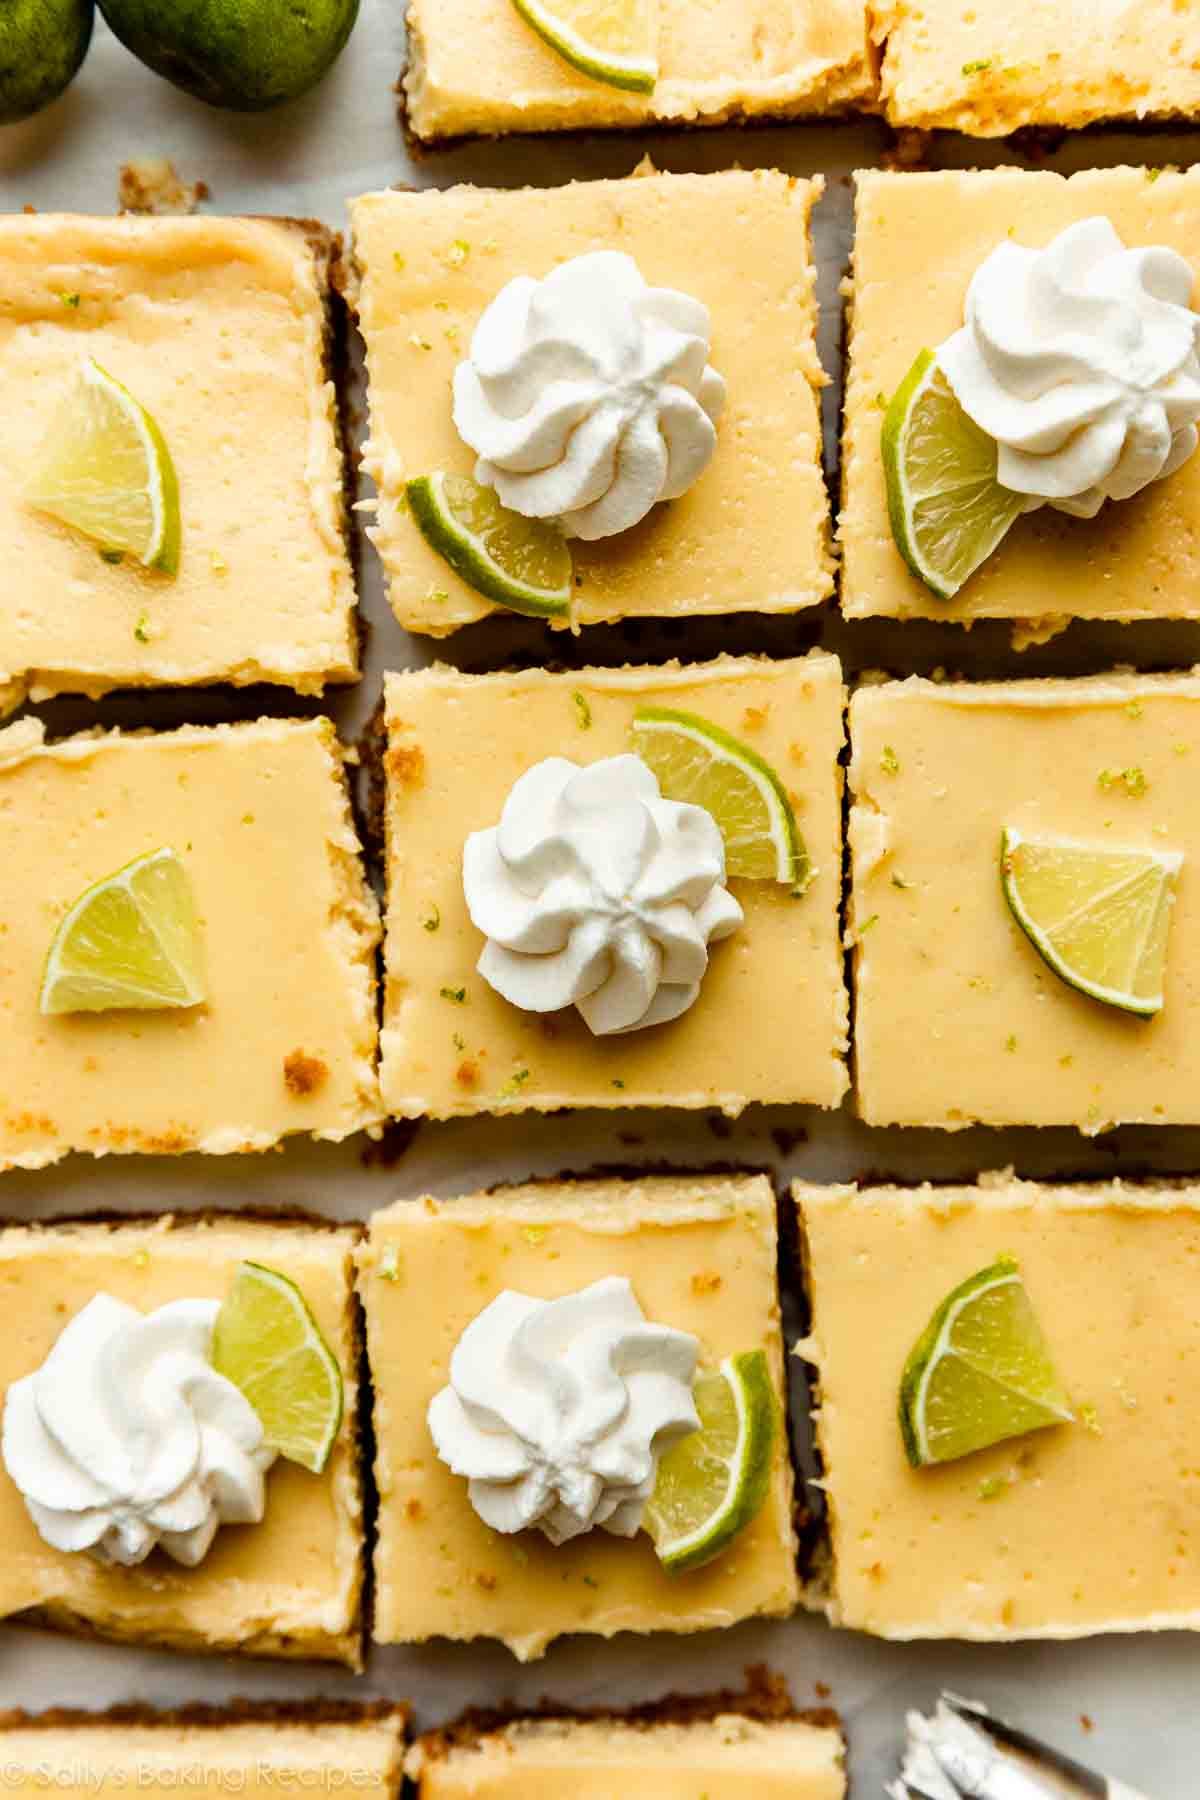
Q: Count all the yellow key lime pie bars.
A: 13